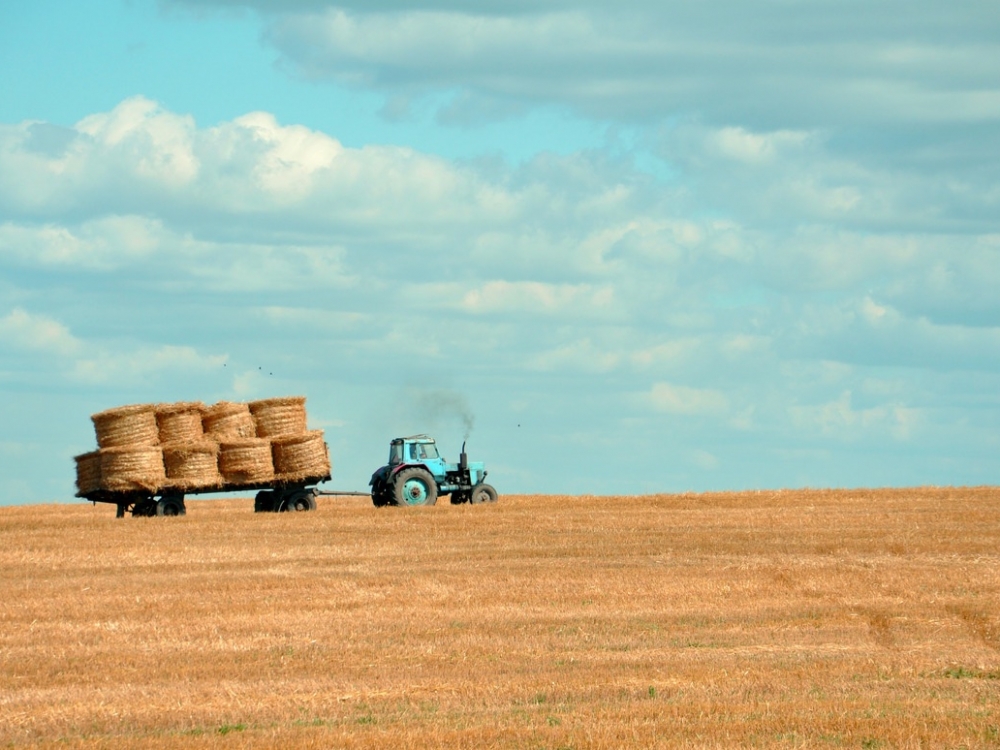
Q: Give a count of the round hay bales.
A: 9